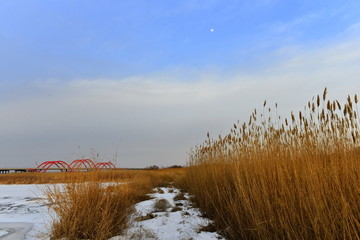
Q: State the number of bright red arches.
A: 3